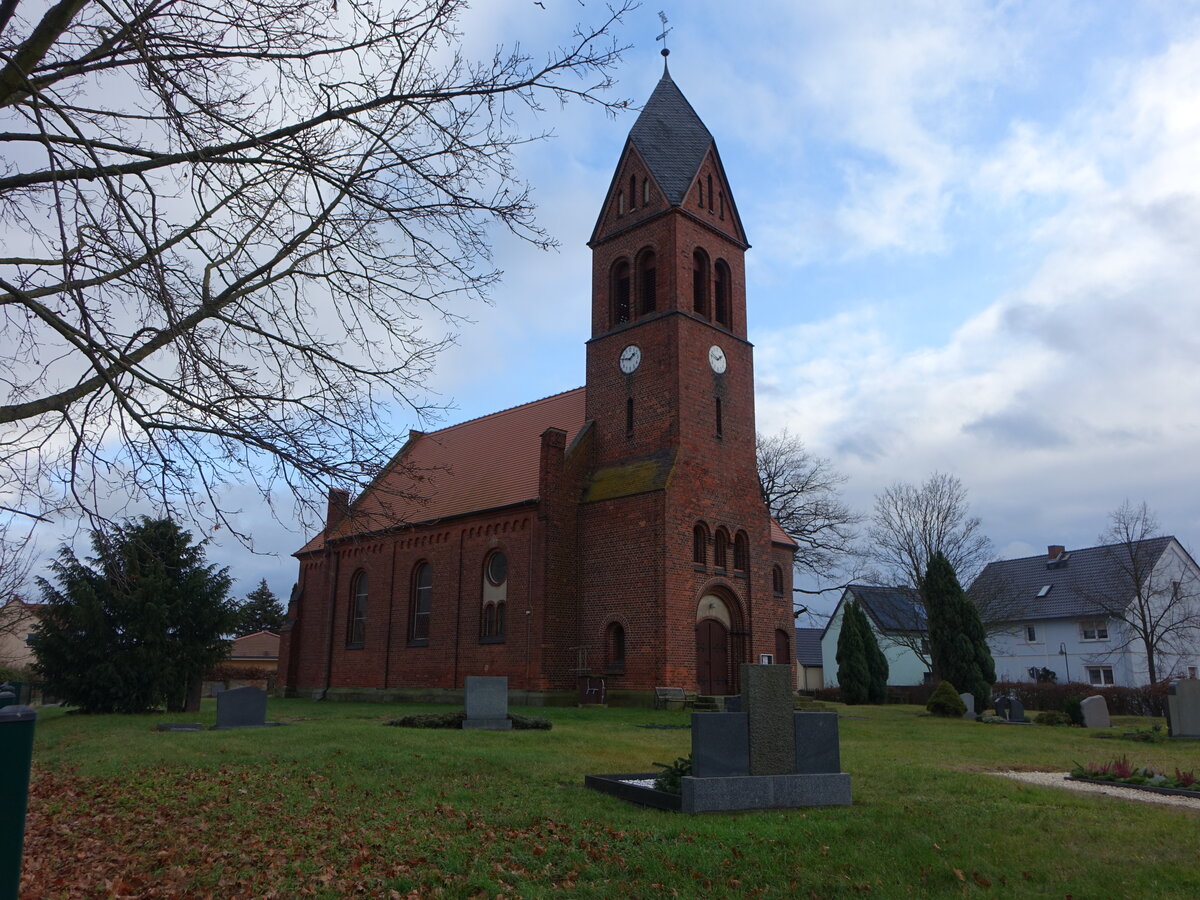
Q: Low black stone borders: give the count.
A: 2